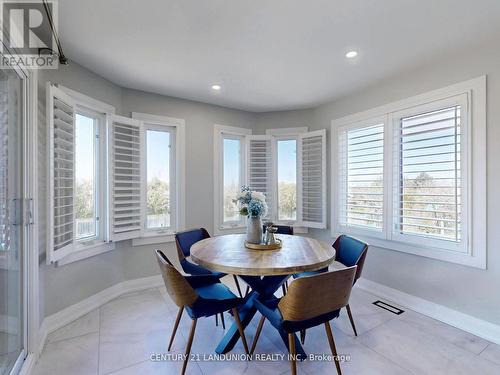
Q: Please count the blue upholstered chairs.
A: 5